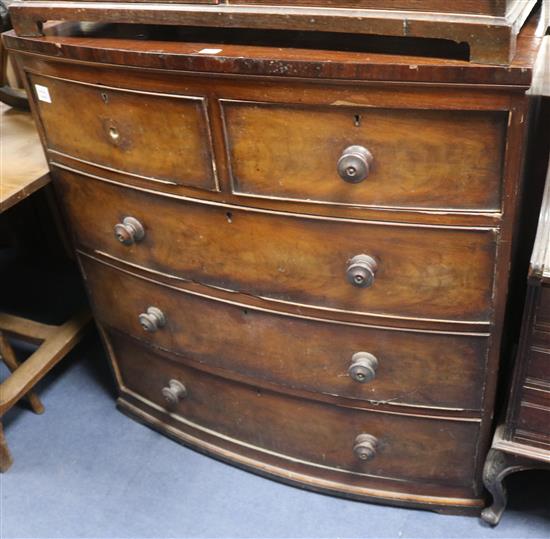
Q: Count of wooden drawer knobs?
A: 7